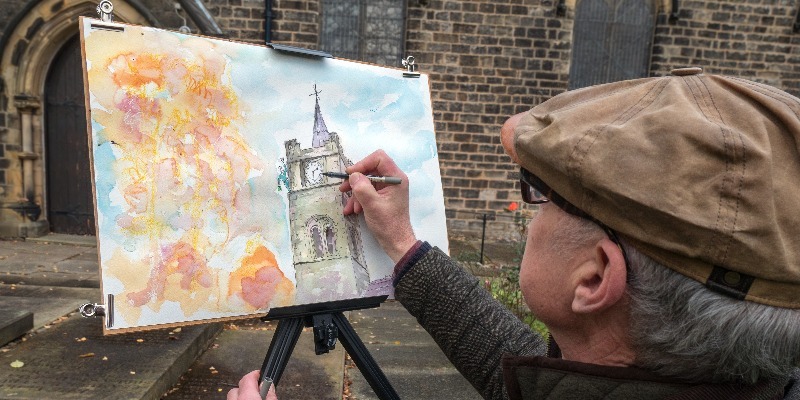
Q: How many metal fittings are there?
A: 3